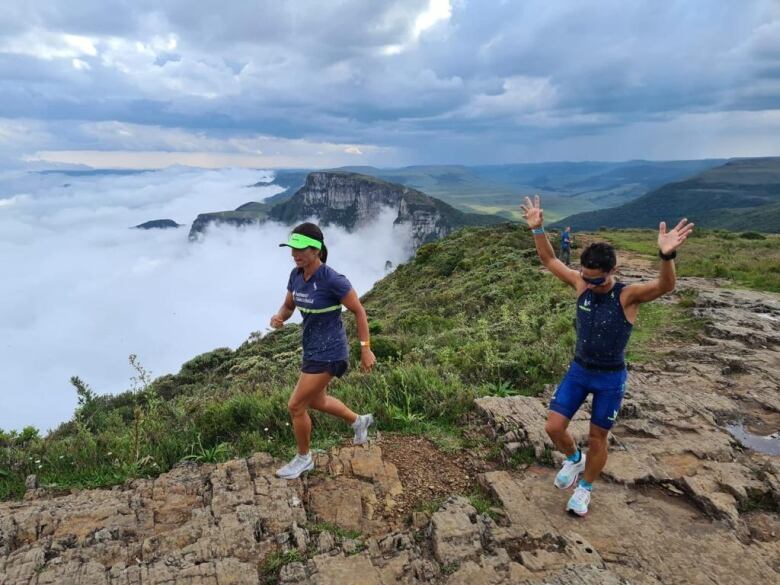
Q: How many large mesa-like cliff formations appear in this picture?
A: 1